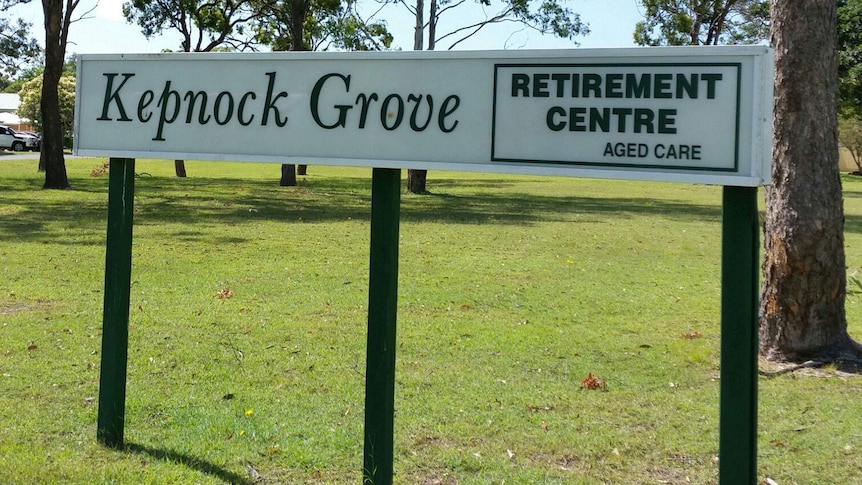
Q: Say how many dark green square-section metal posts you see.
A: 3